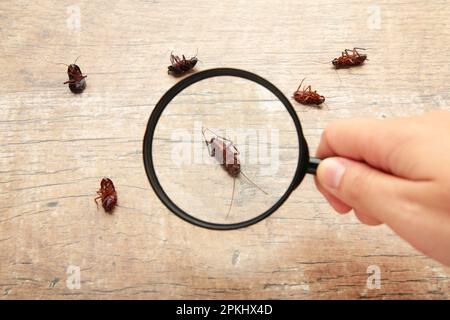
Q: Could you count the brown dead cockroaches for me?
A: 6